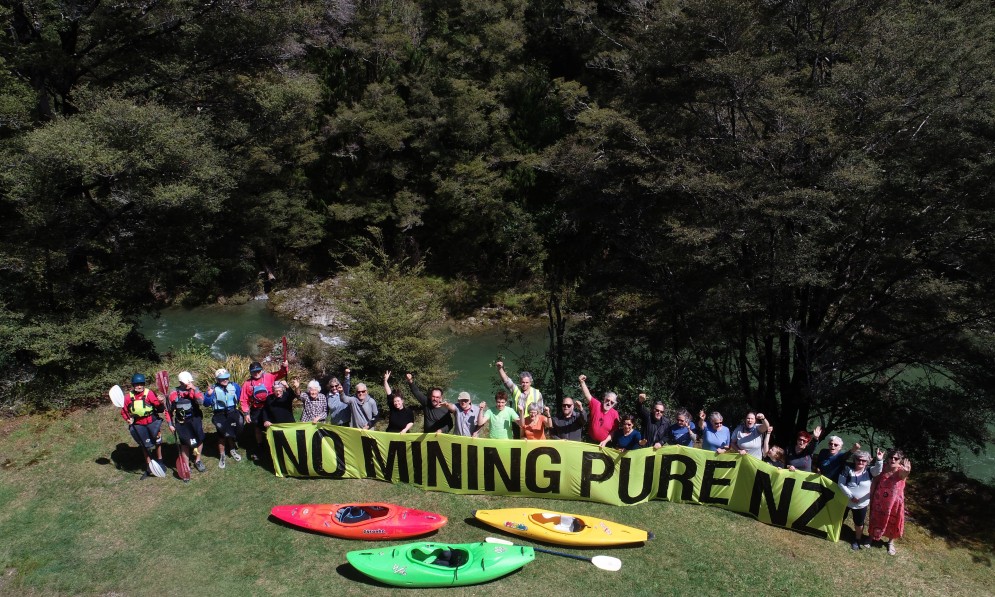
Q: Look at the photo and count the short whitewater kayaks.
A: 3